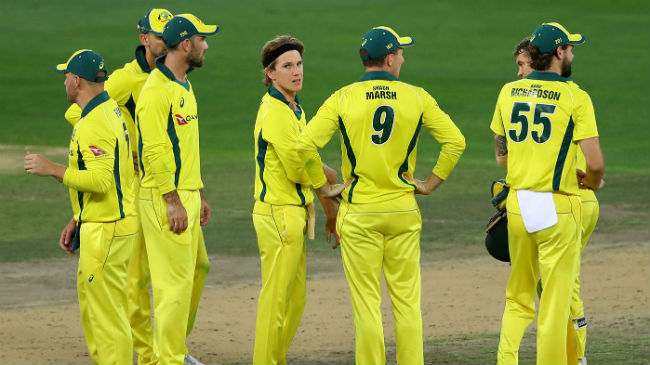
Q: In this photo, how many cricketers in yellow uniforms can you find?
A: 7